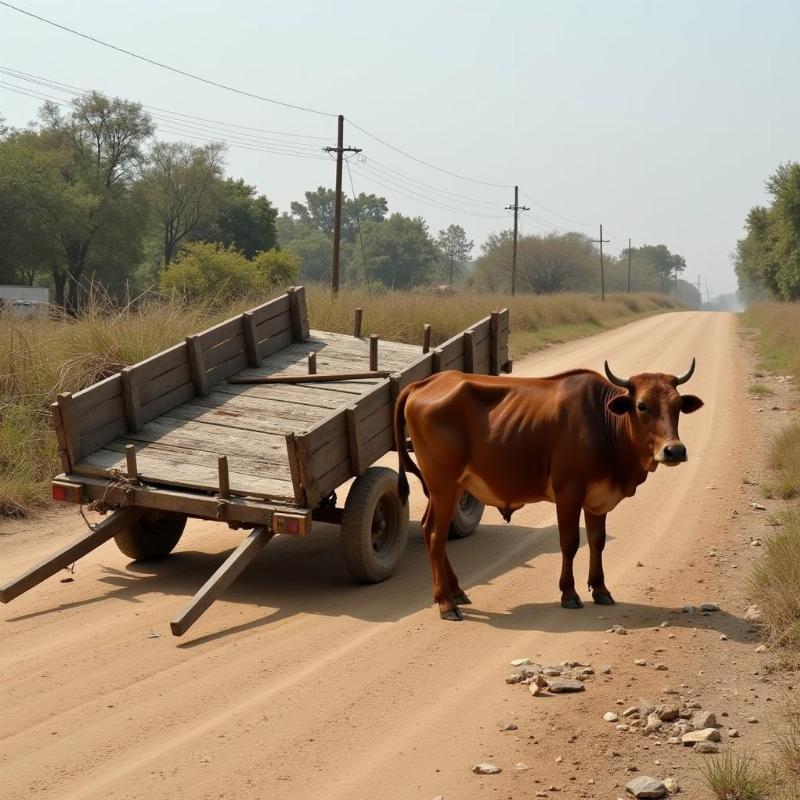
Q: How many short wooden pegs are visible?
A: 6